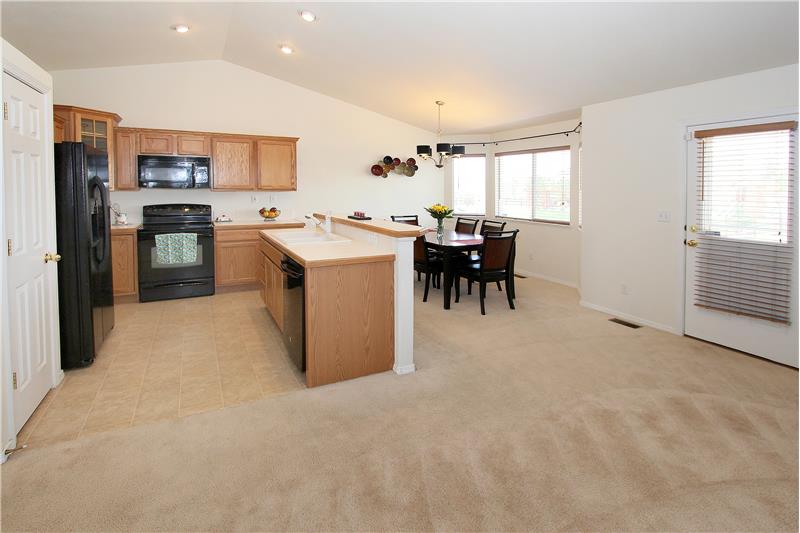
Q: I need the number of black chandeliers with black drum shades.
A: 1